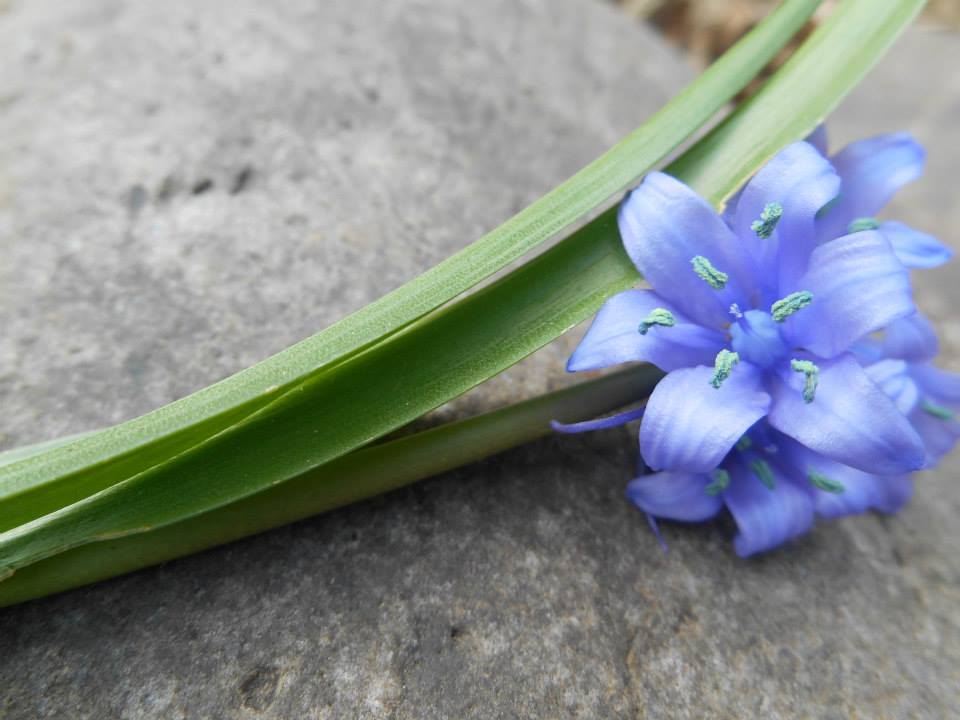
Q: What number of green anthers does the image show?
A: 12